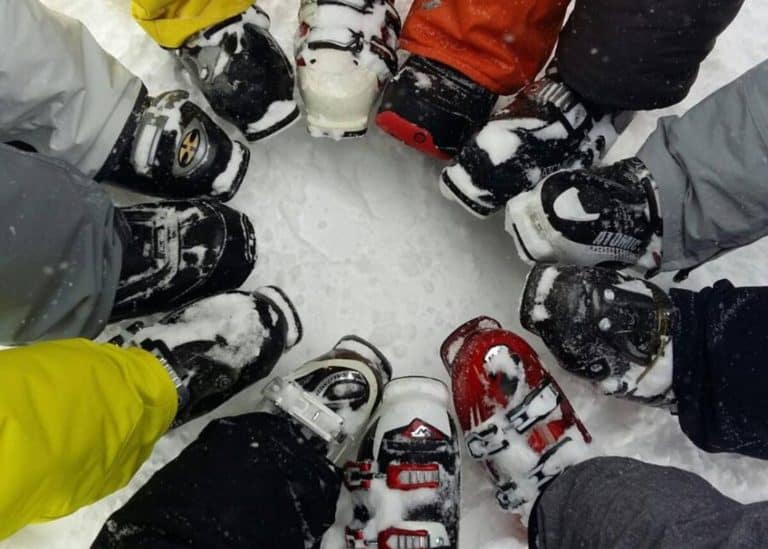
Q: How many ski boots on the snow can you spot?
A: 12